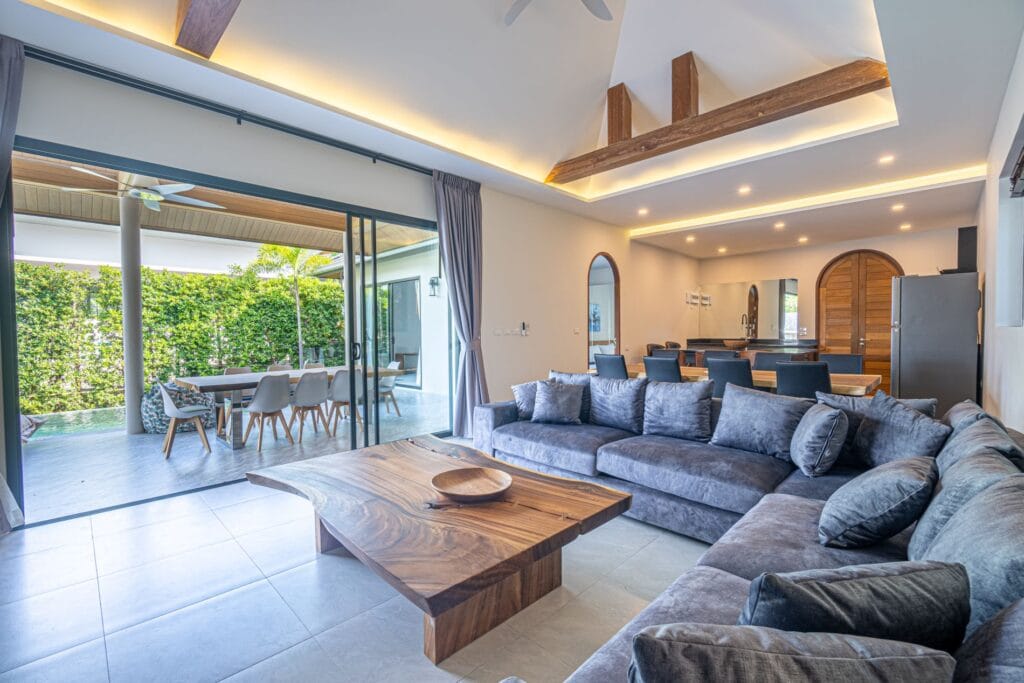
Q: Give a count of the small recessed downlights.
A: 9